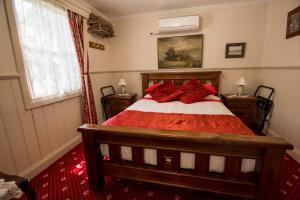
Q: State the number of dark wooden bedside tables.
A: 2